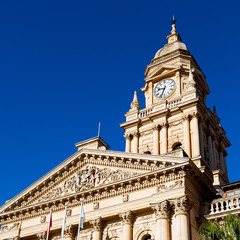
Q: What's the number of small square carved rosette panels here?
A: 4